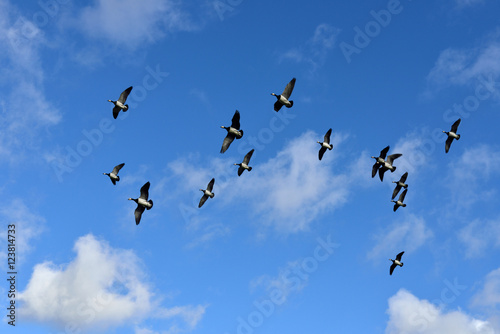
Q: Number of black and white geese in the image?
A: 14